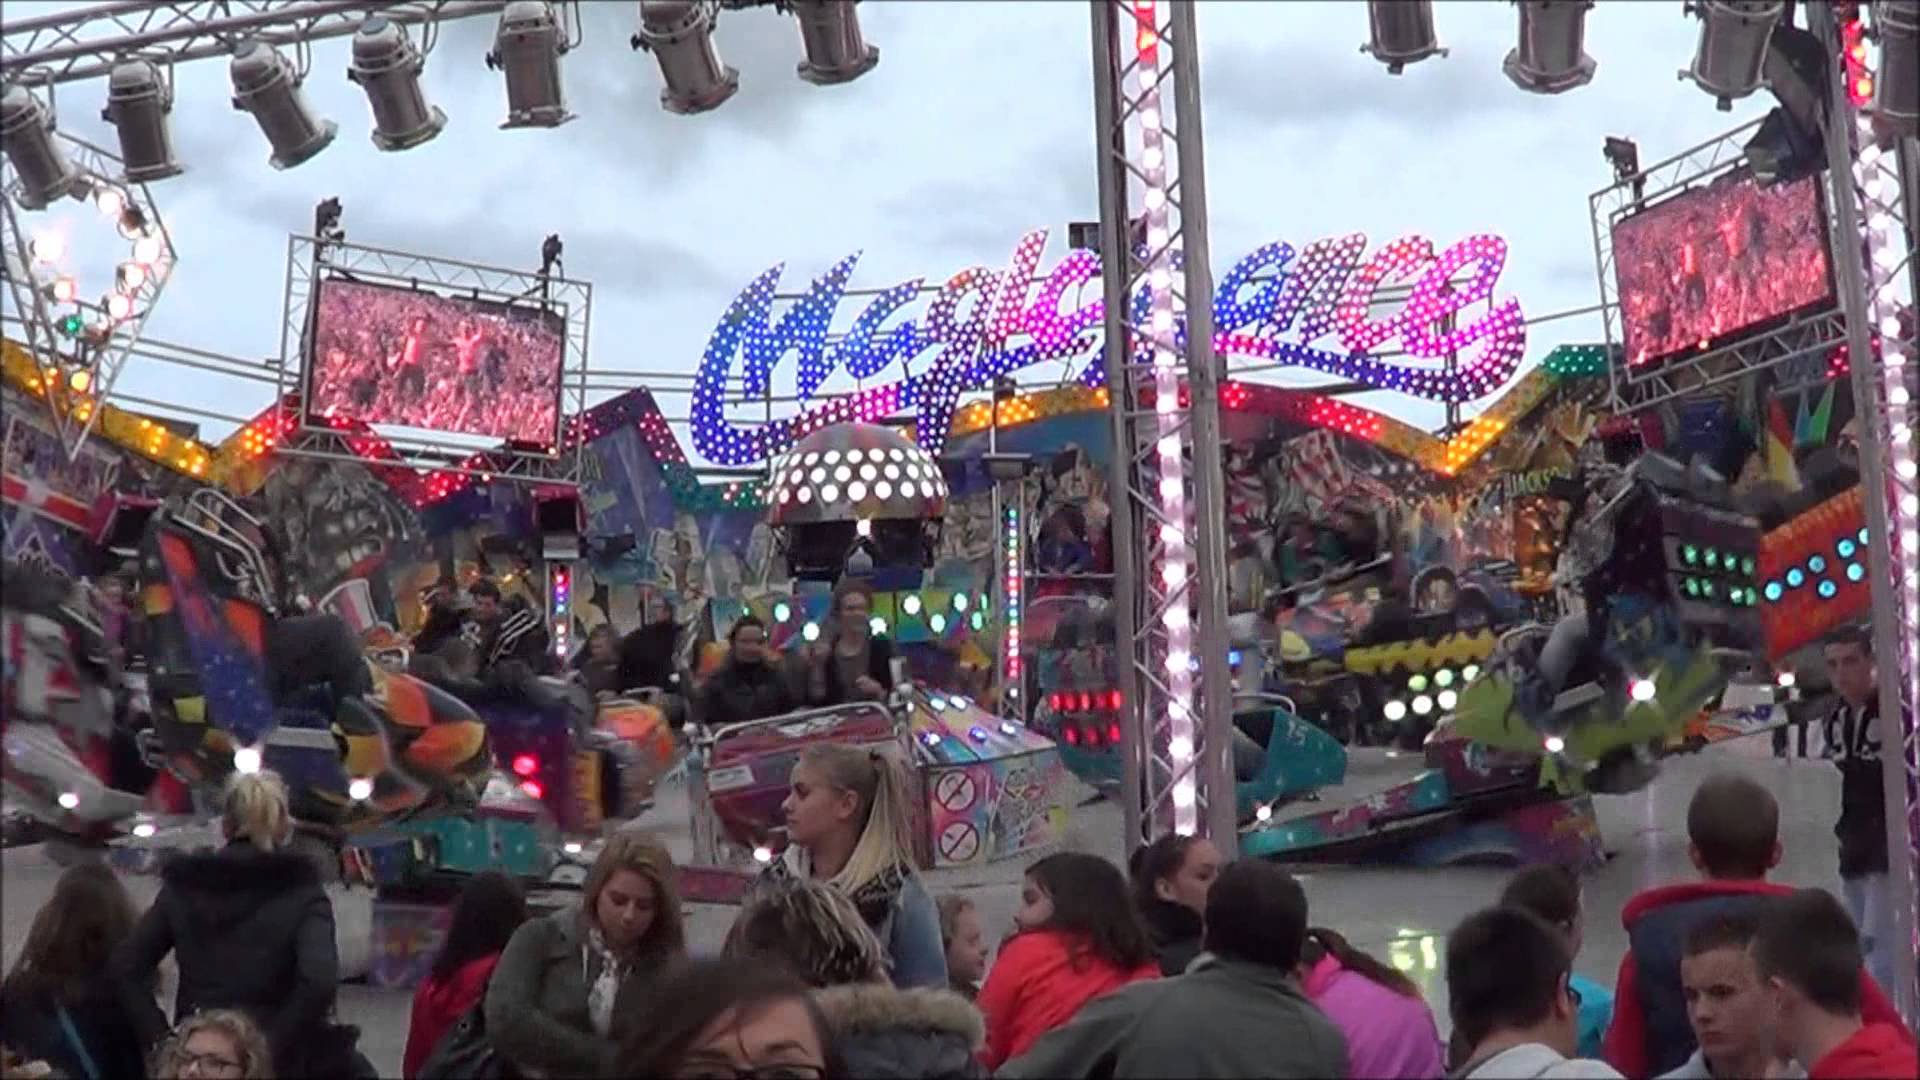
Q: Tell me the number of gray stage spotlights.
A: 11